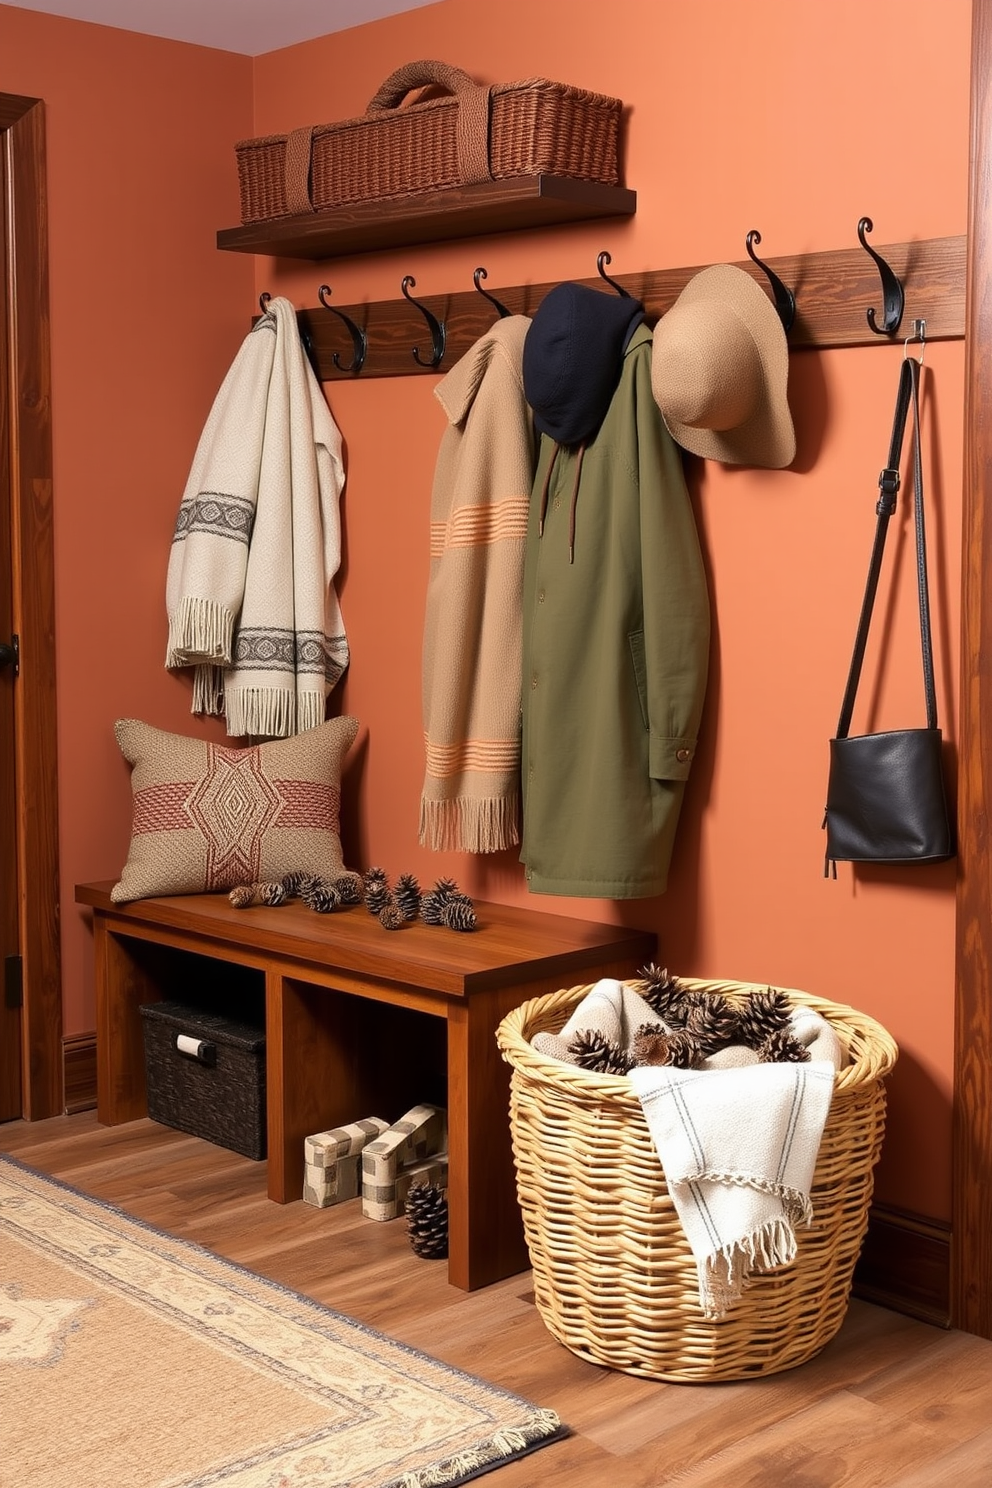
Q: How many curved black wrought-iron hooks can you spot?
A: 7